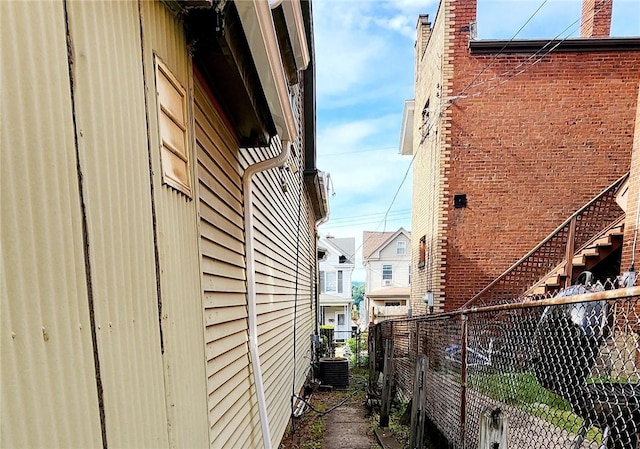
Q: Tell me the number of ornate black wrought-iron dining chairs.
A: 0